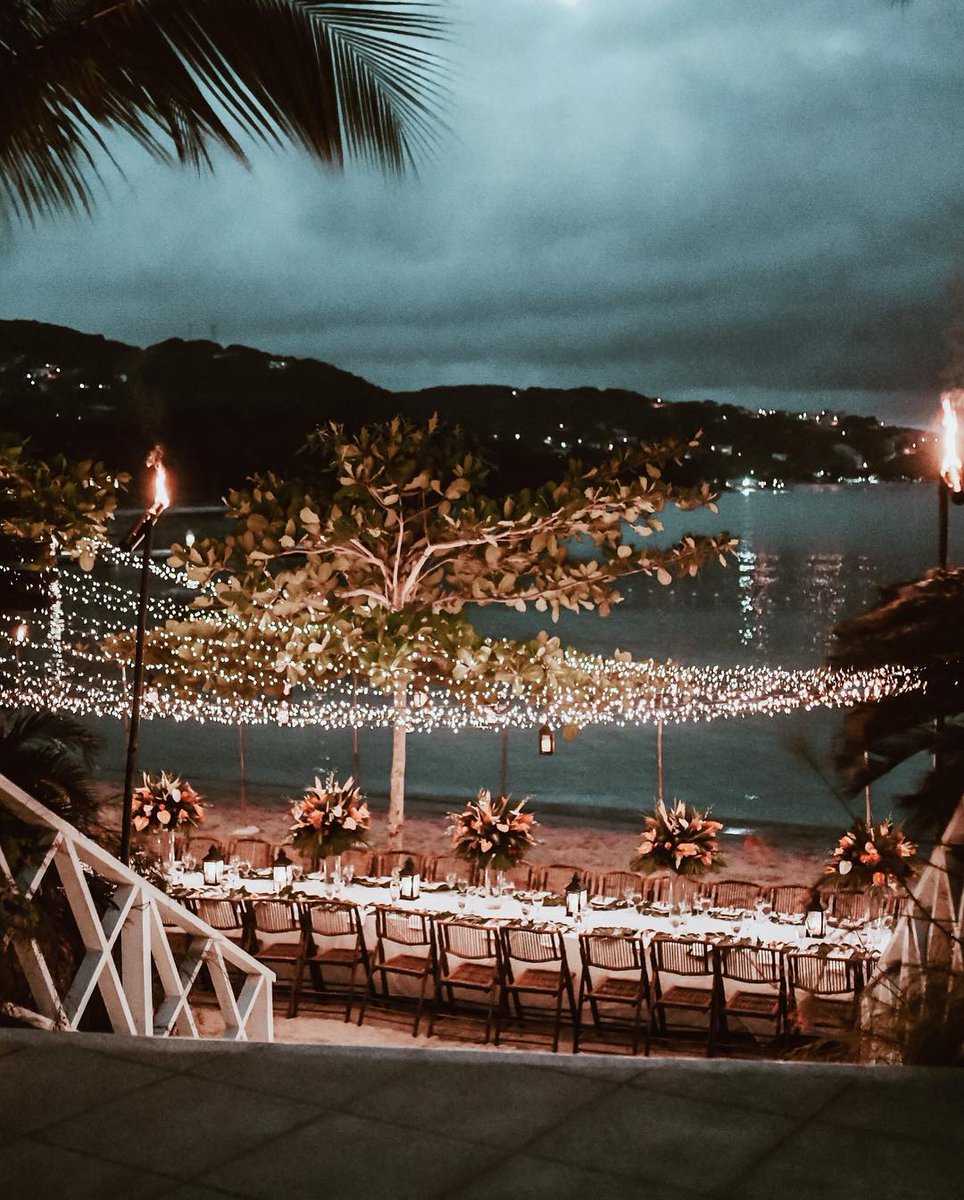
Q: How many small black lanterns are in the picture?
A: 6